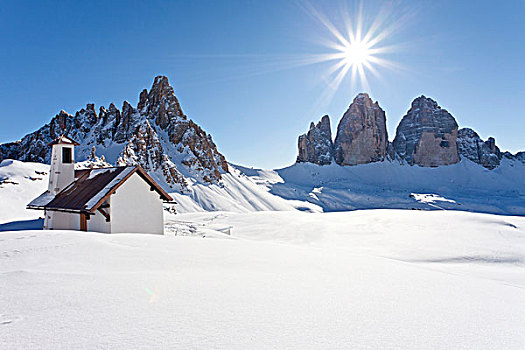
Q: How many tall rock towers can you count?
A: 3